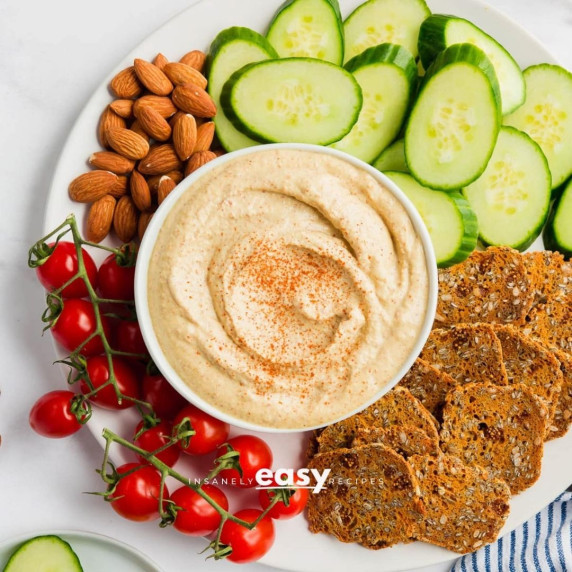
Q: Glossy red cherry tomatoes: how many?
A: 14